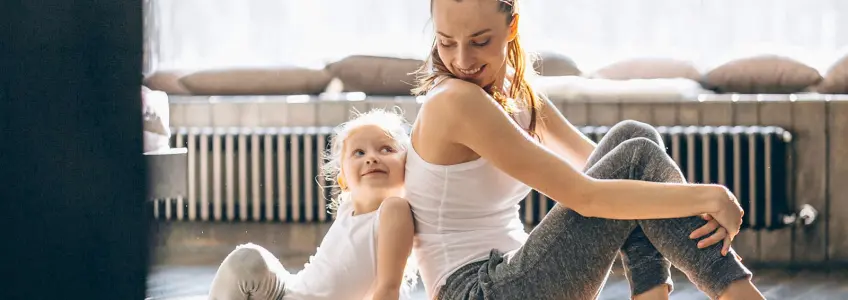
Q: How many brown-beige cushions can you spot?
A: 7